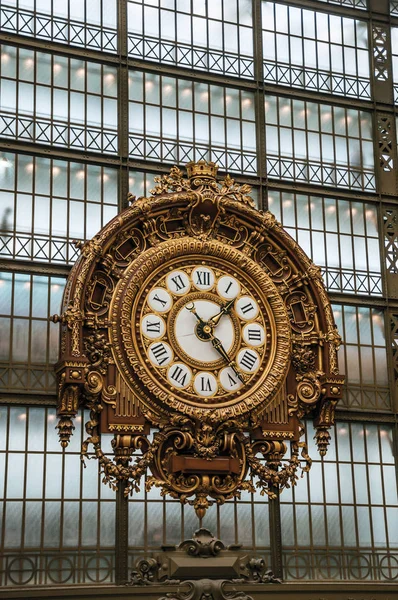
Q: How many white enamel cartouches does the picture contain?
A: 12